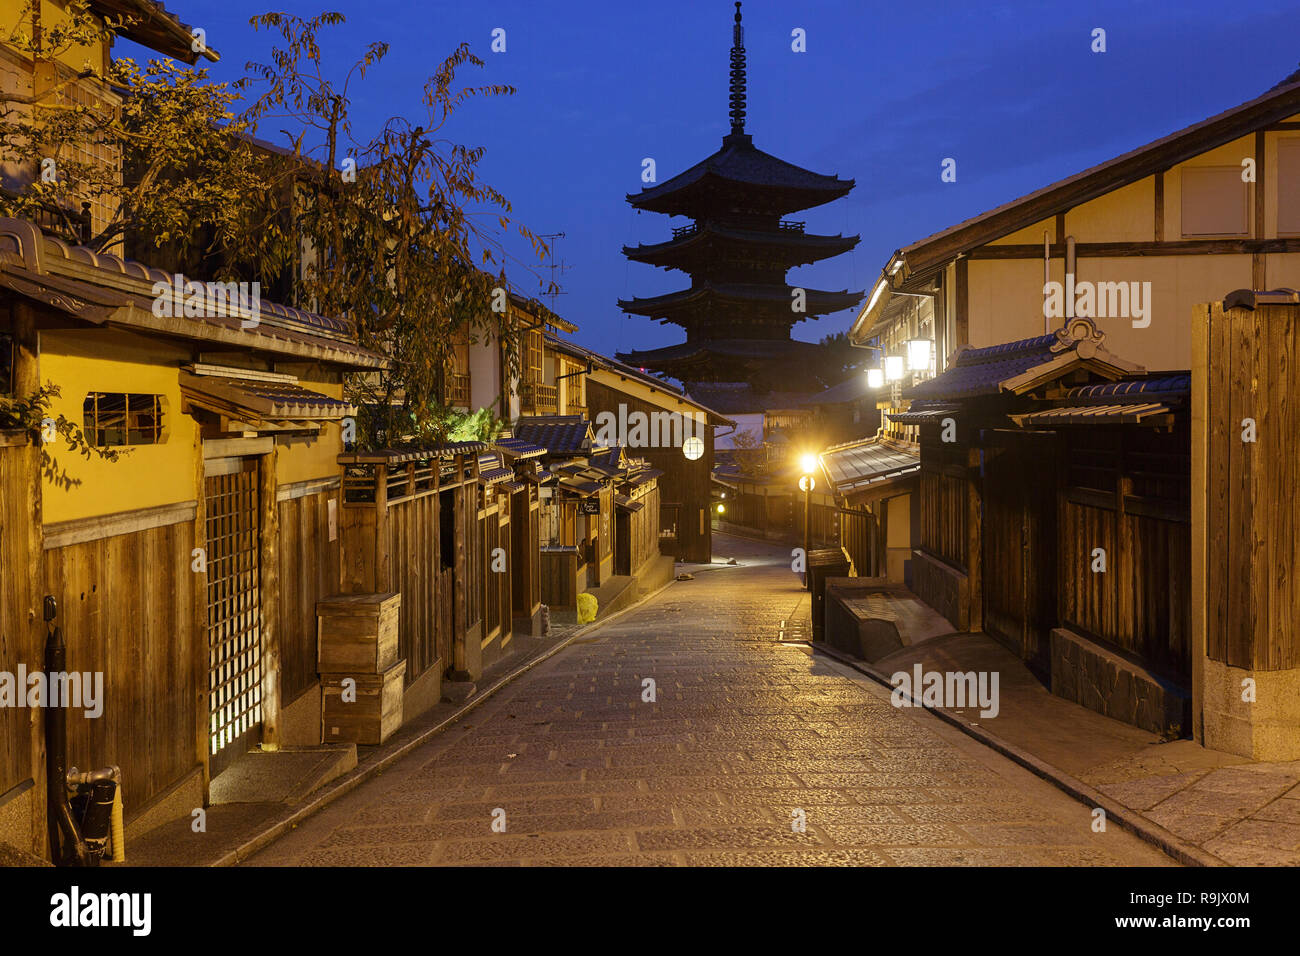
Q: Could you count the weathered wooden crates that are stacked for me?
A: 2